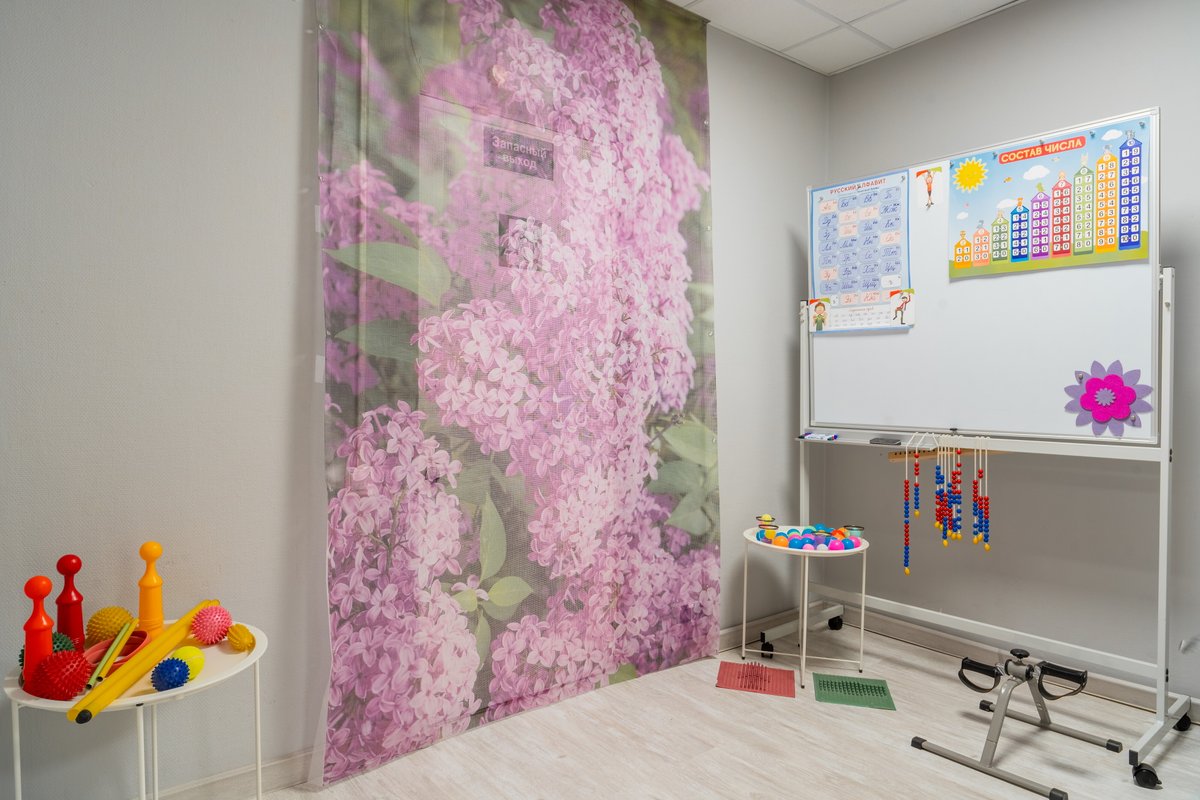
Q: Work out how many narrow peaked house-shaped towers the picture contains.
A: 9